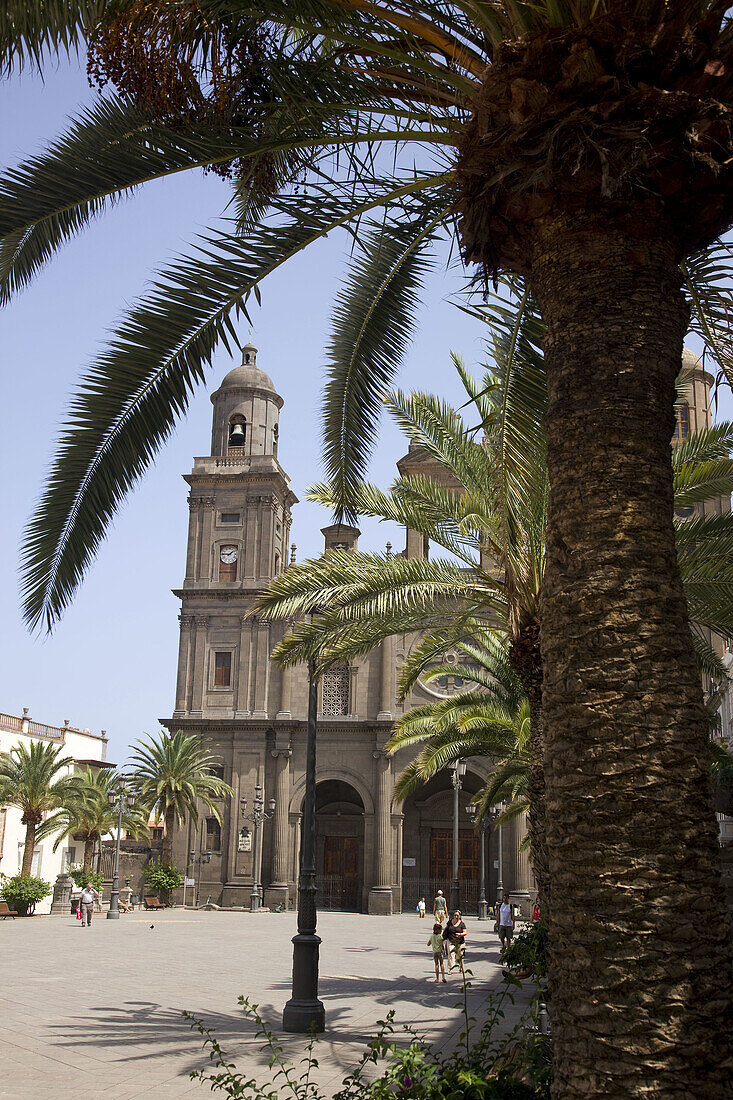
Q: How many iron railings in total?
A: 2